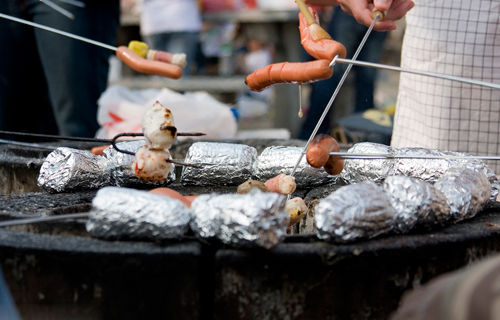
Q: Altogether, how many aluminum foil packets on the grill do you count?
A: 12